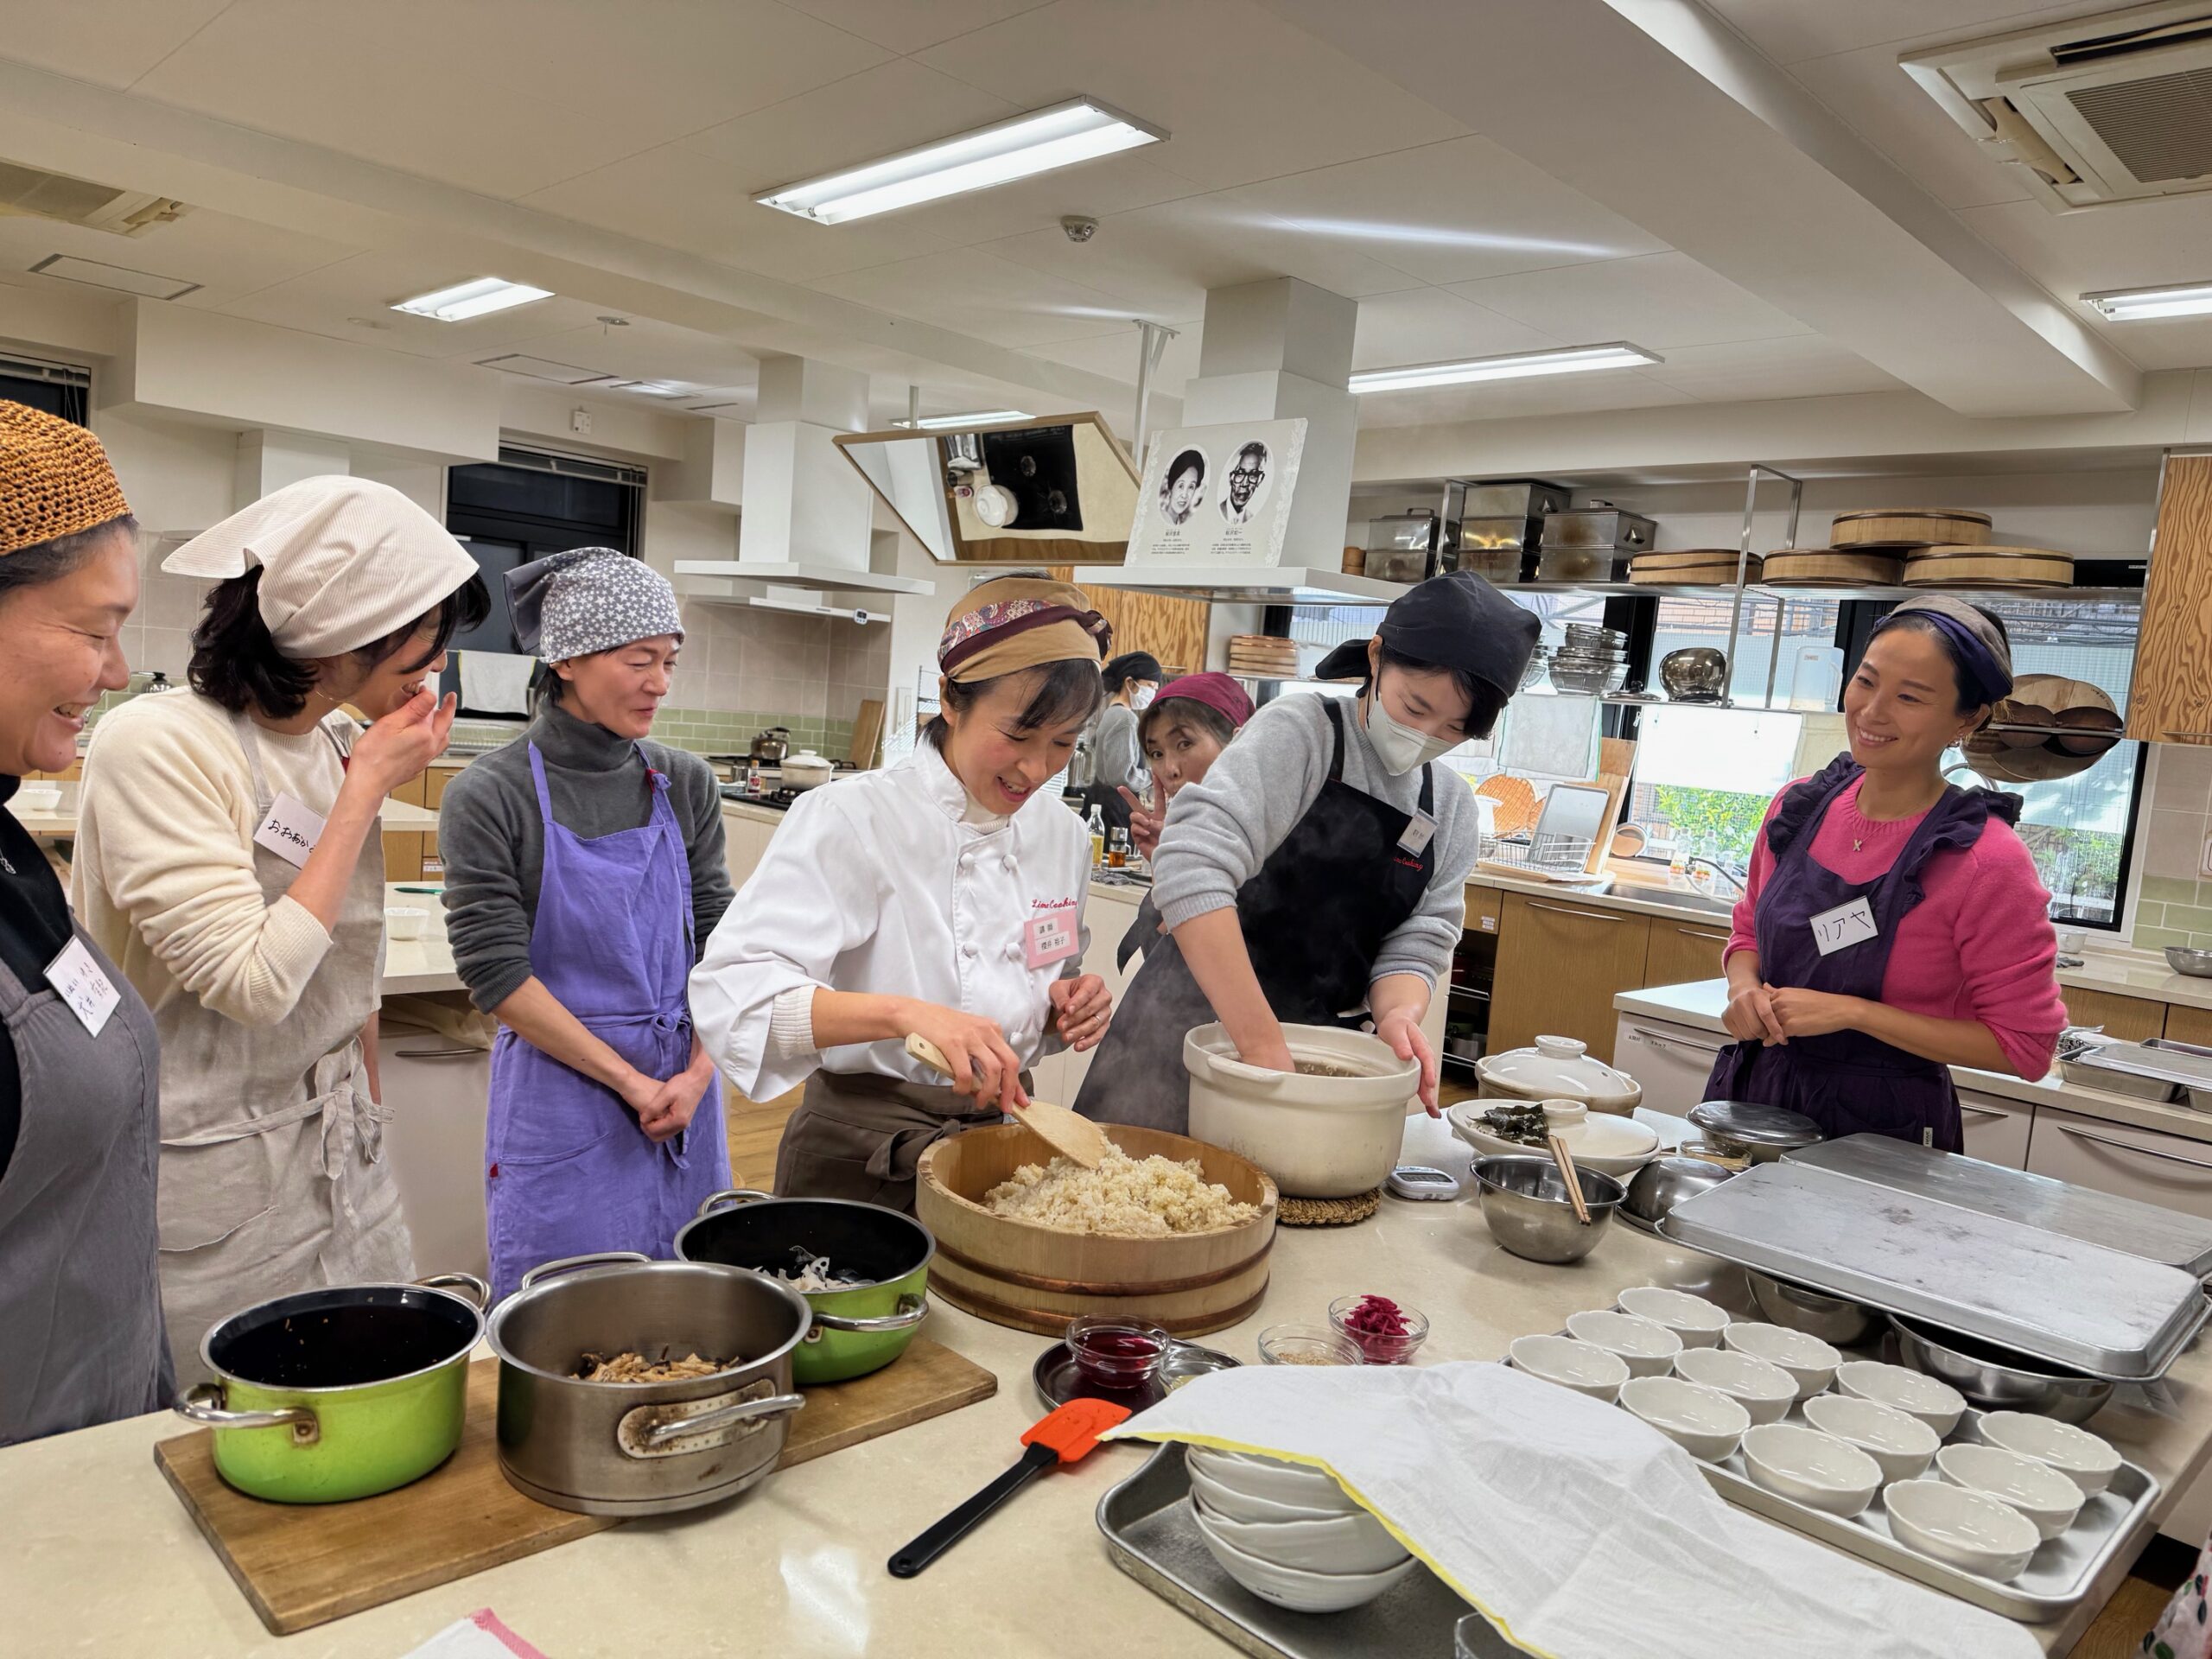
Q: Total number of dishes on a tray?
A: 12